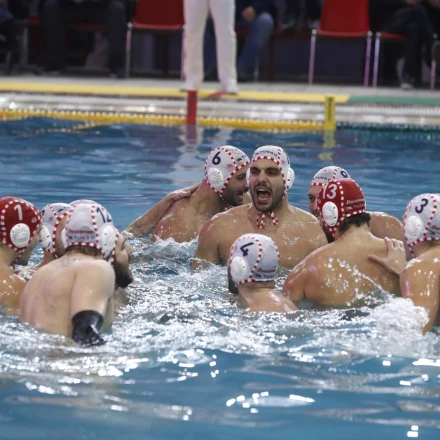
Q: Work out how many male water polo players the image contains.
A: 10